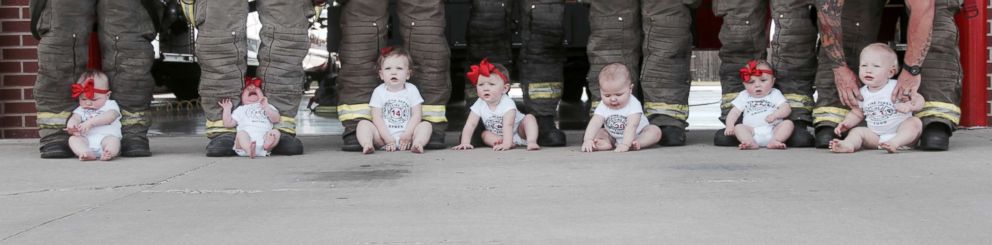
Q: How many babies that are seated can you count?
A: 7